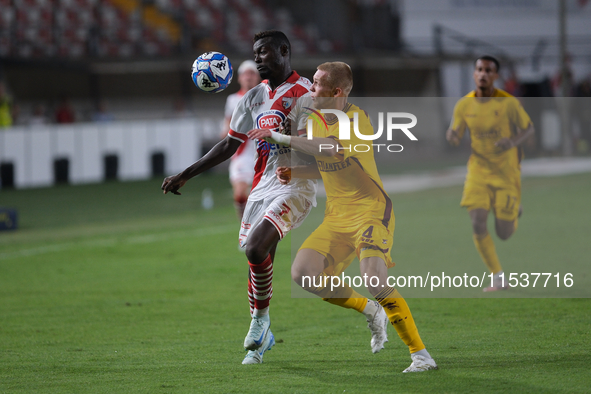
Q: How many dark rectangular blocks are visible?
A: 4